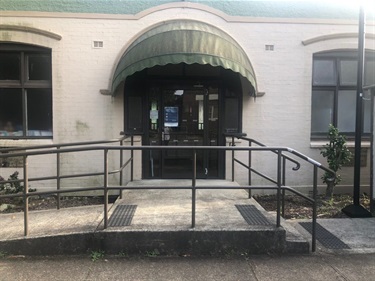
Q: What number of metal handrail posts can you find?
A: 11